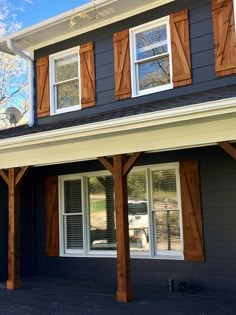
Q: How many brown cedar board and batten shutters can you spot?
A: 7